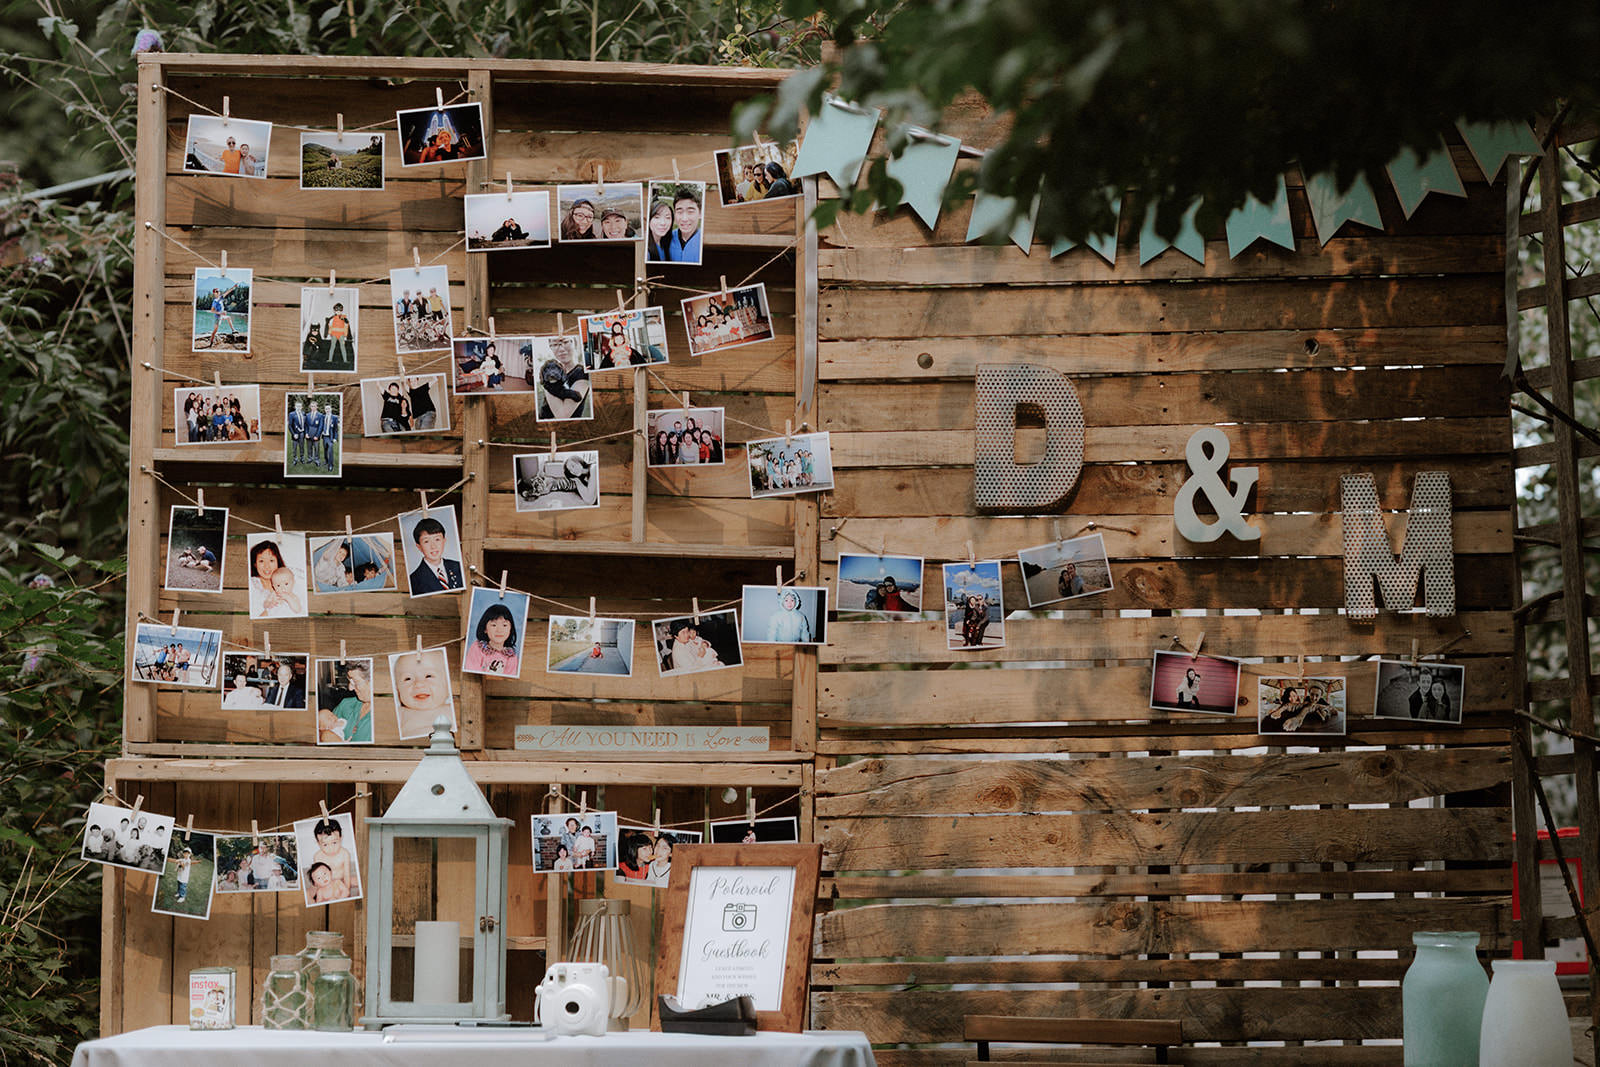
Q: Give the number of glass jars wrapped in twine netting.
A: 2